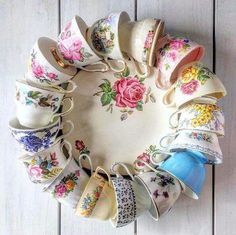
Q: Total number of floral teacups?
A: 15